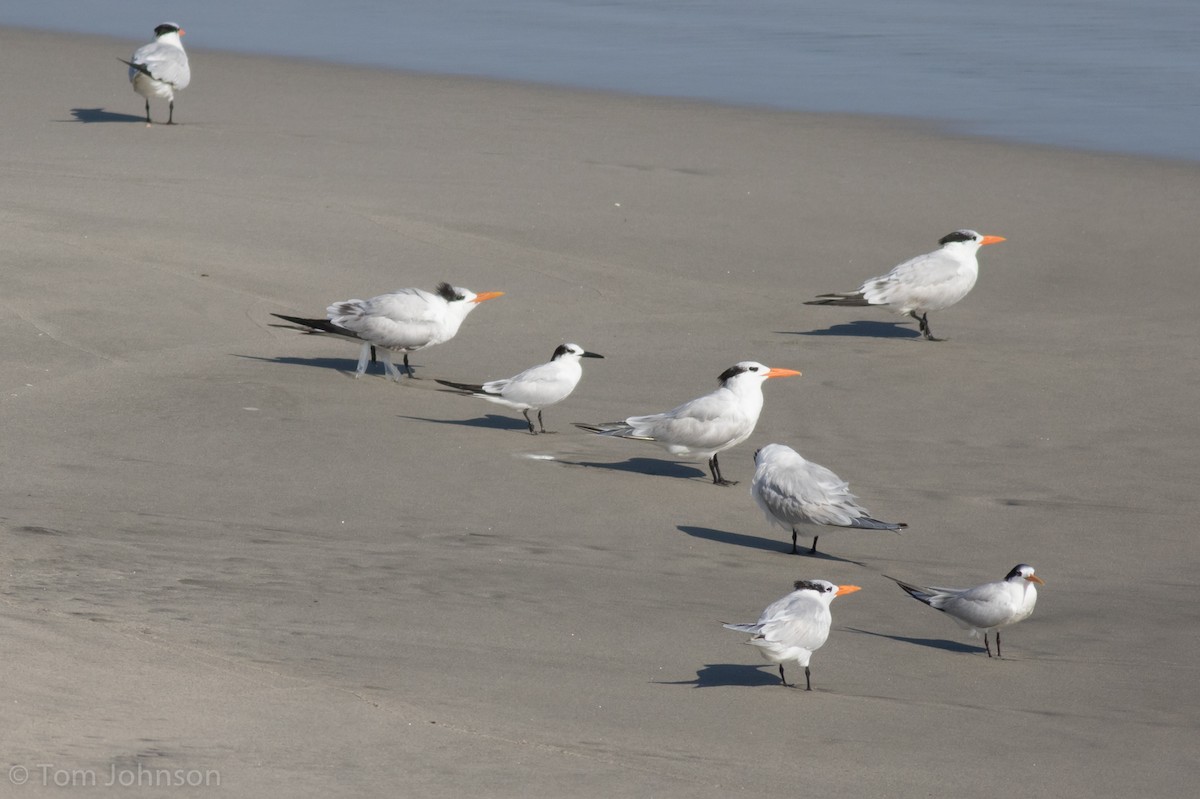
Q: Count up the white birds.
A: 8